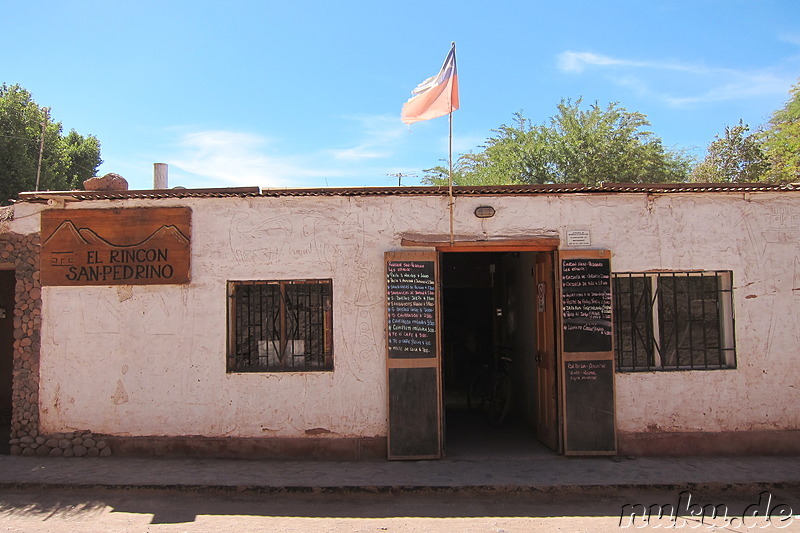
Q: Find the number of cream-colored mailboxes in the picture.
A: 0